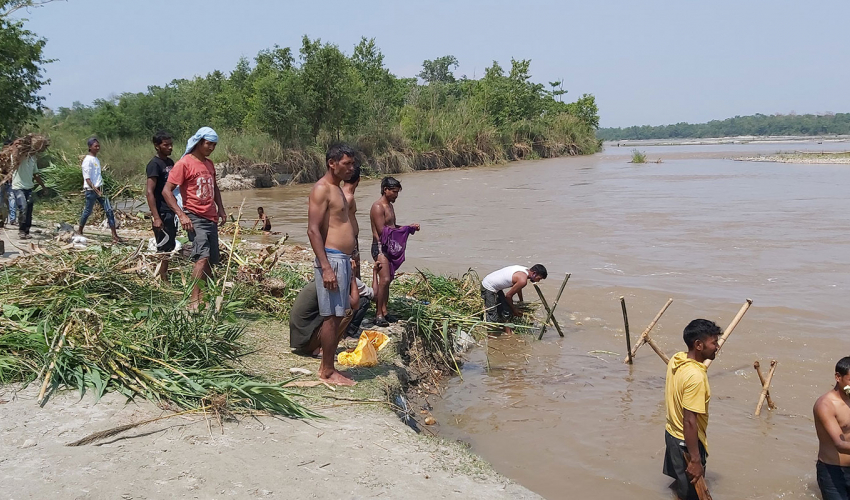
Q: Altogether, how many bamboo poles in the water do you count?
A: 8